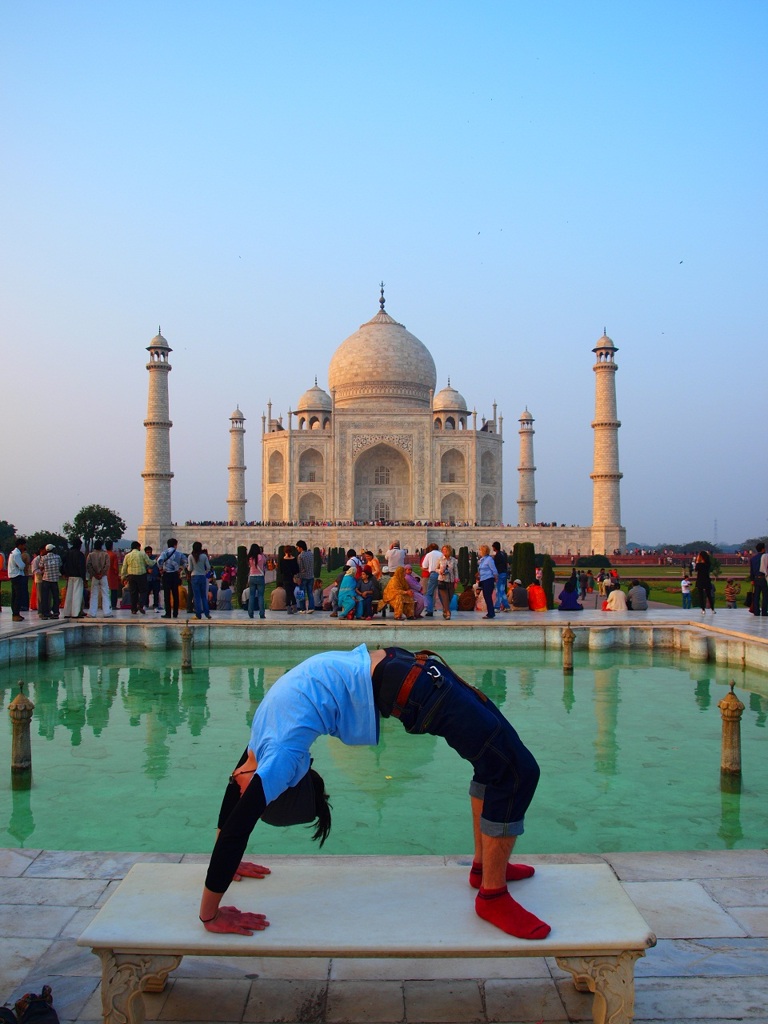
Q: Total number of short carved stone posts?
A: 4